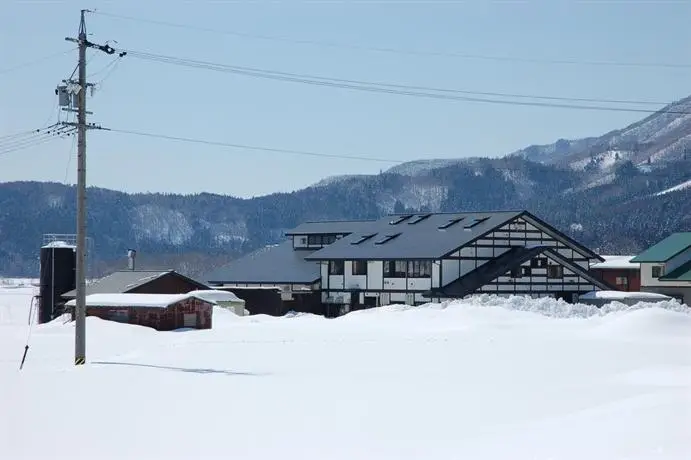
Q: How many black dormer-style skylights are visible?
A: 6